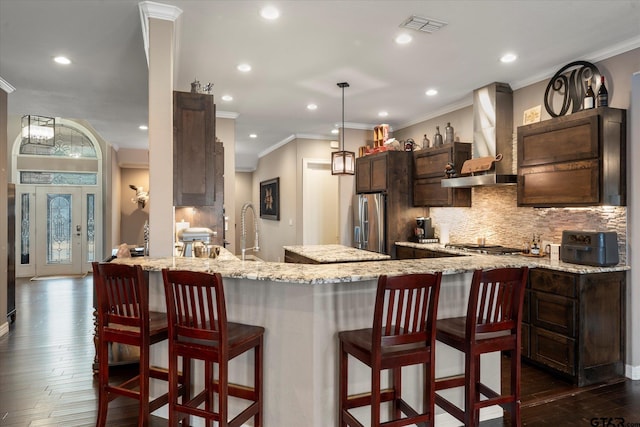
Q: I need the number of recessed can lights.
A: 12